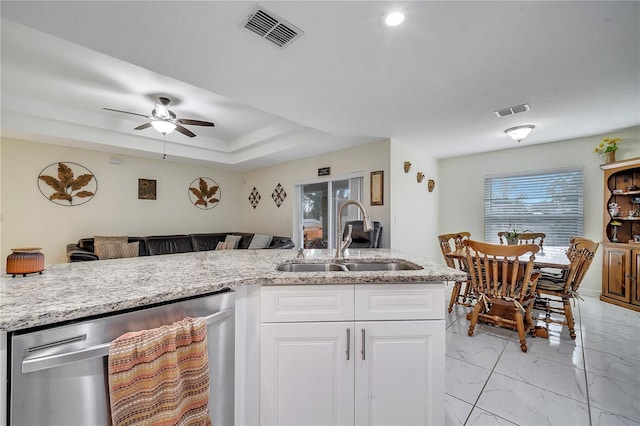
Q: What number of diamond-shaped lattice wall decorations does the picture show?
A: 2